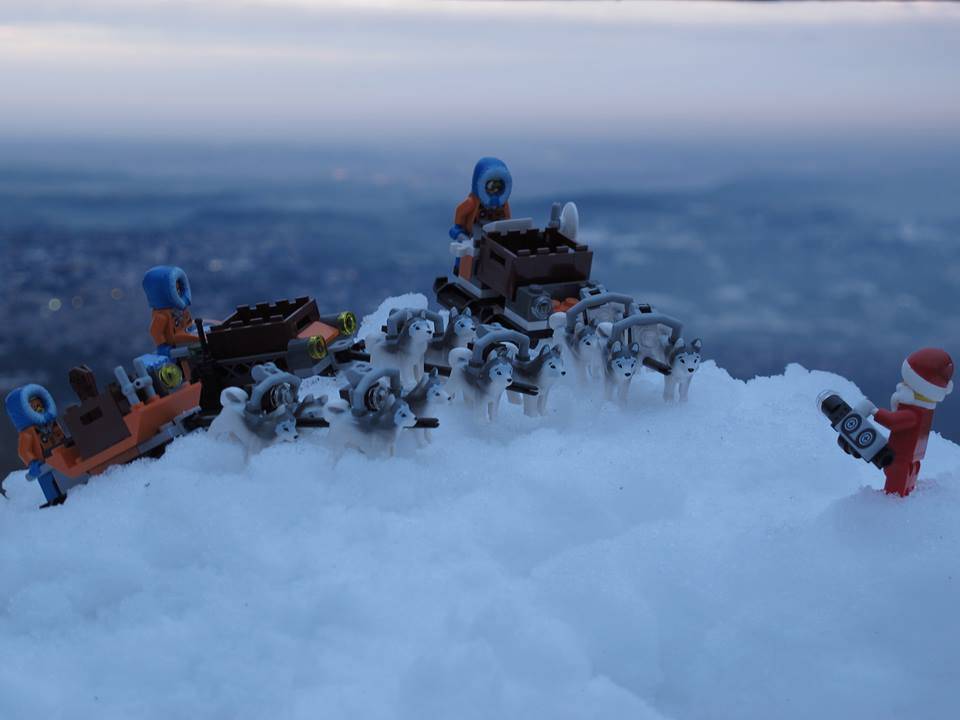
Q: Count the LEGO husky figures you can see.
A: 11